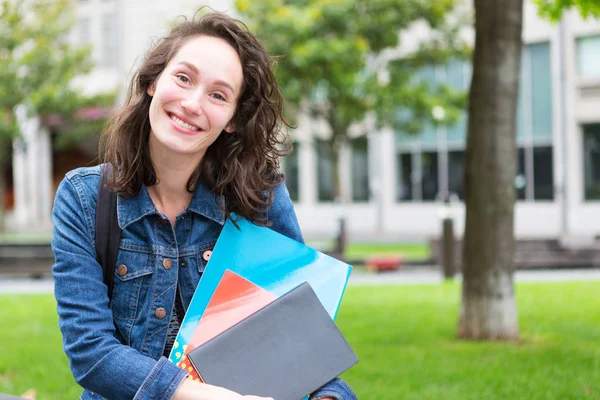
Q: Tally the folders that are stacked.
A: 3